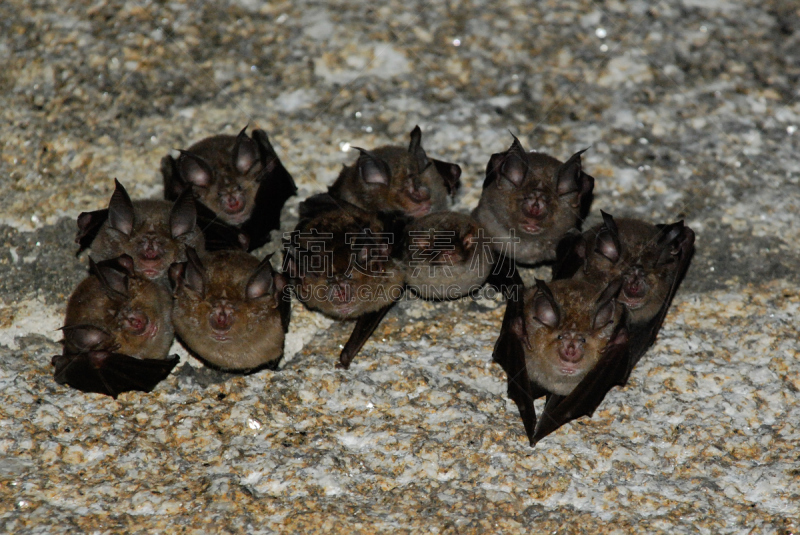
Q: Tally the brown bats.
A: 10